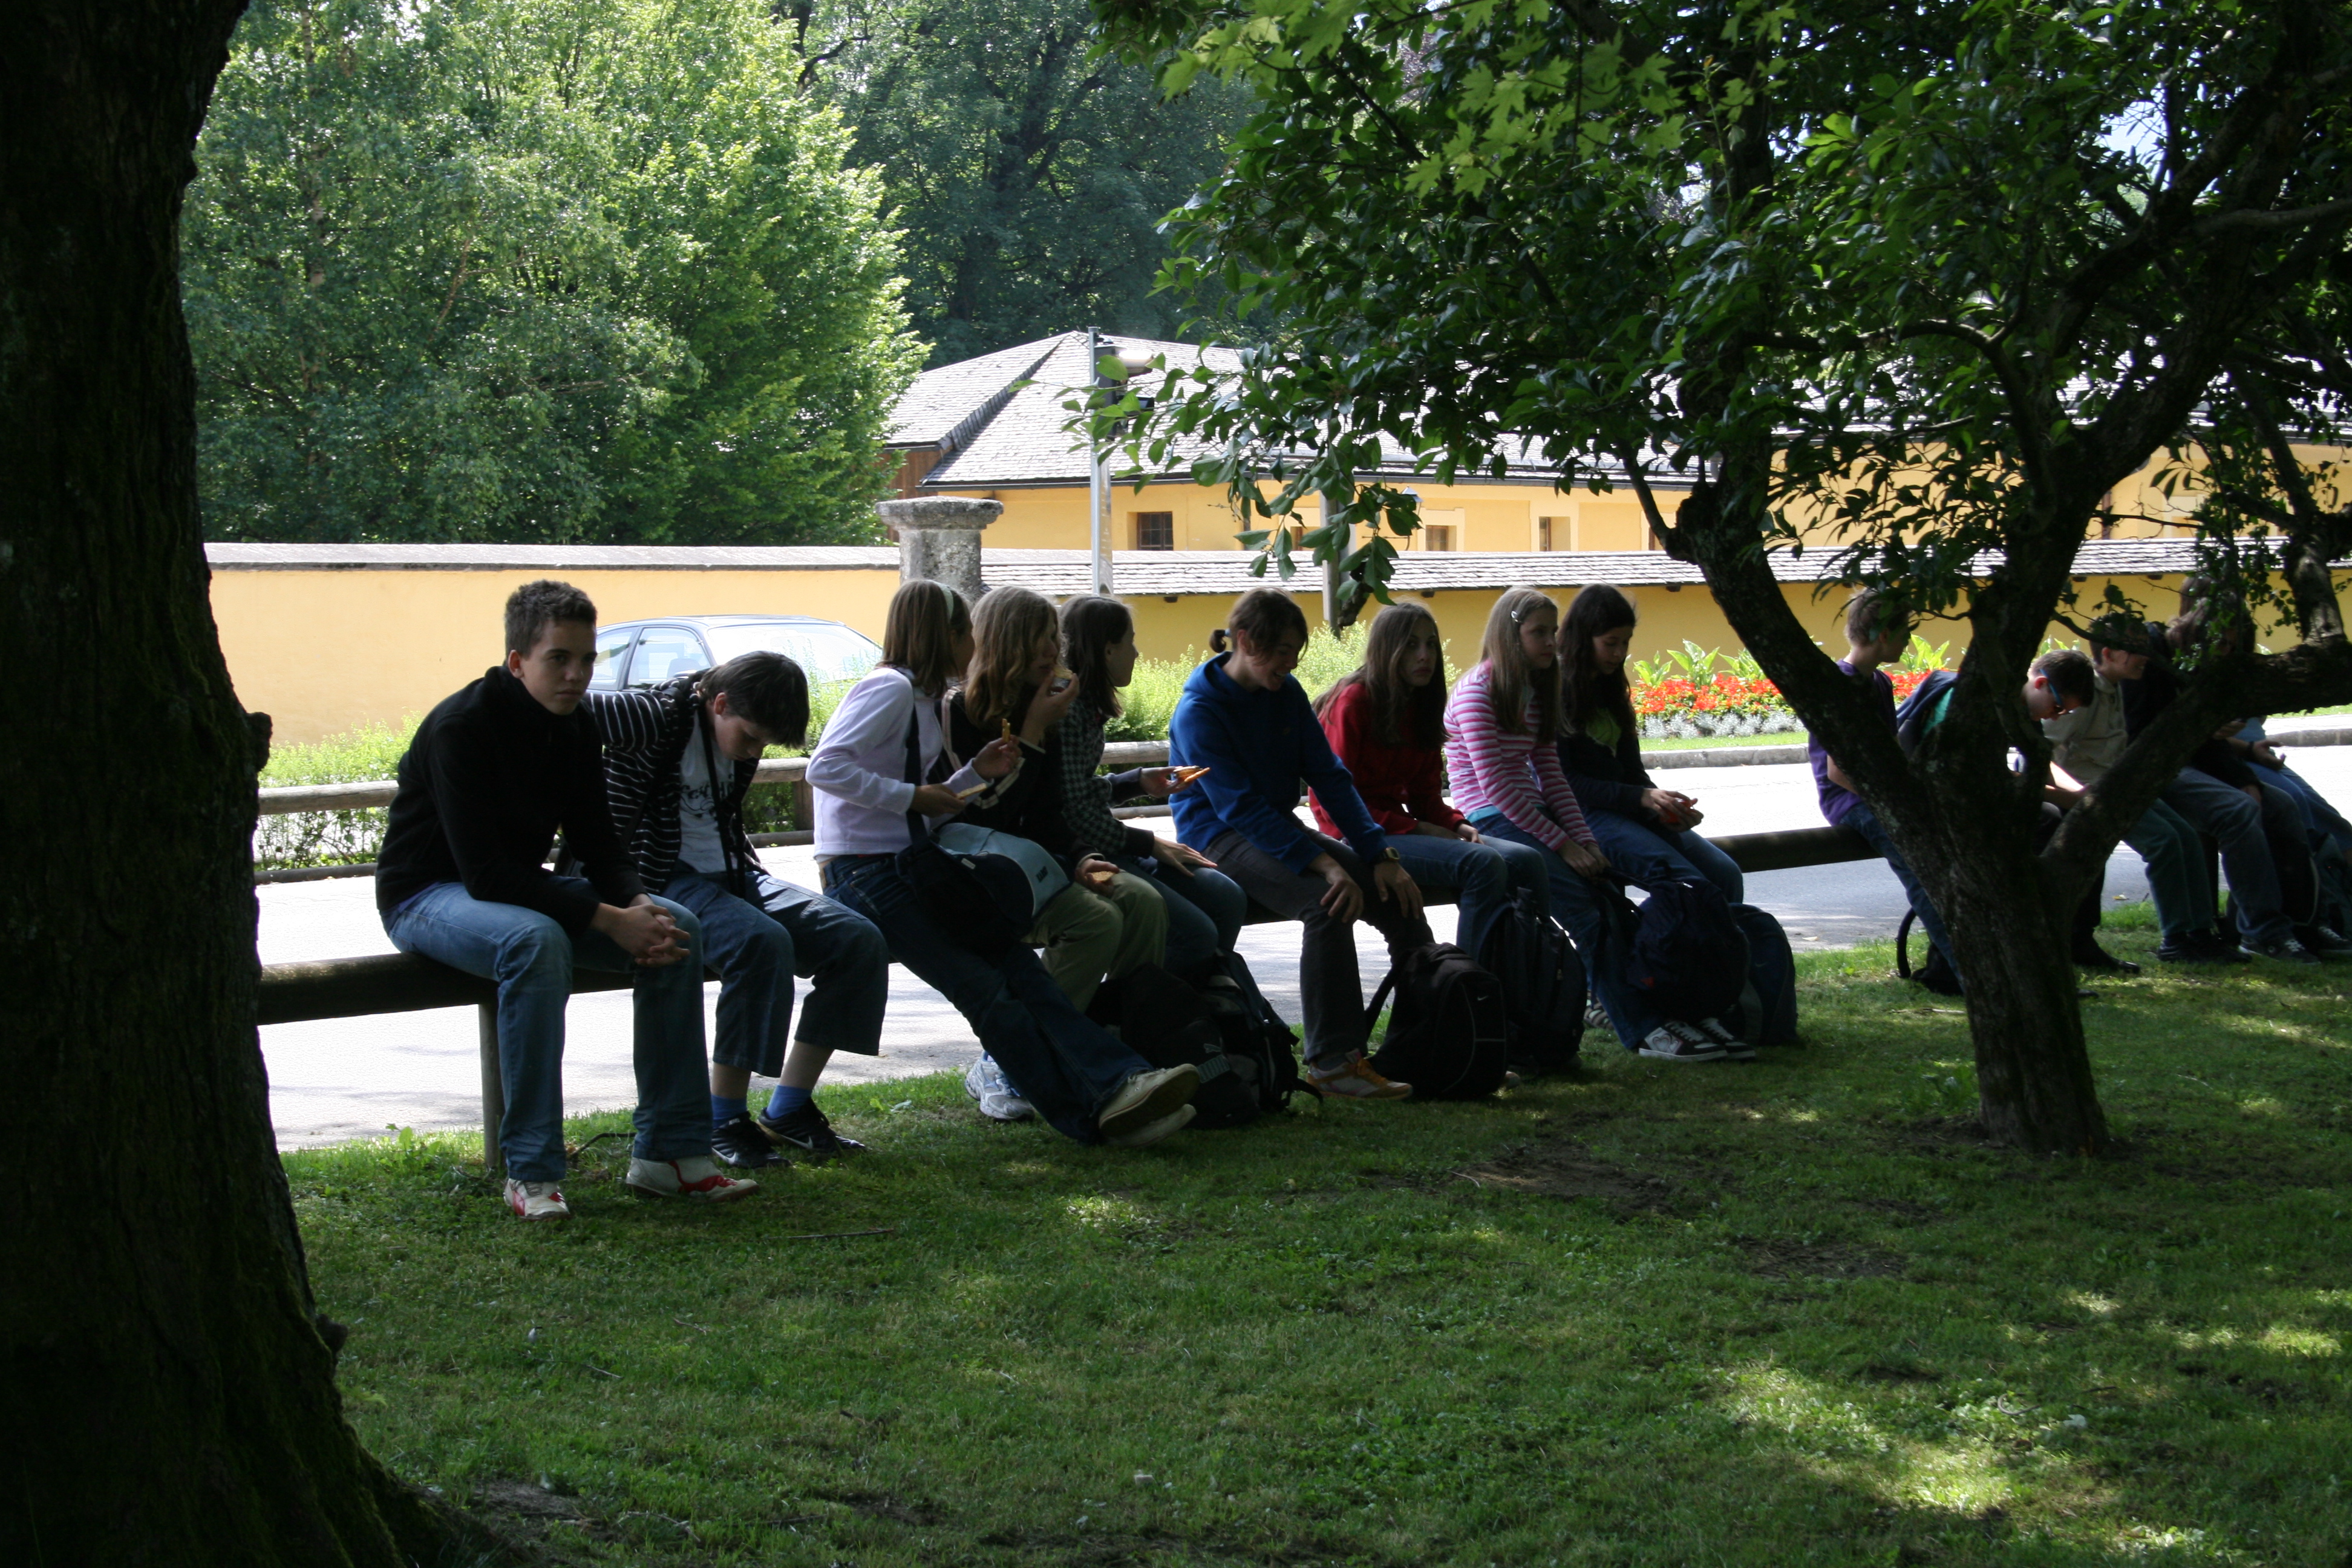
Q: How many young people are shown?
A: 14